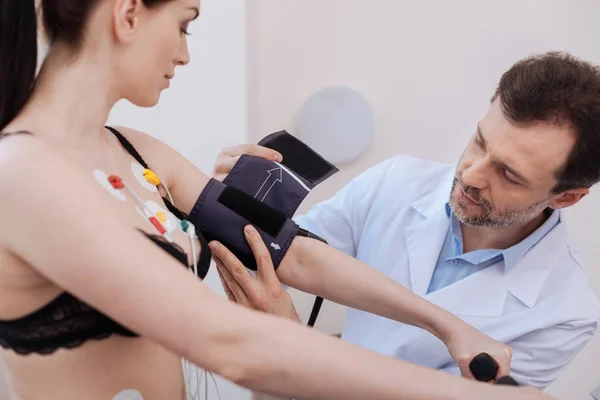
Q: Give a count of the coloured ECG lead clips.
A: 5